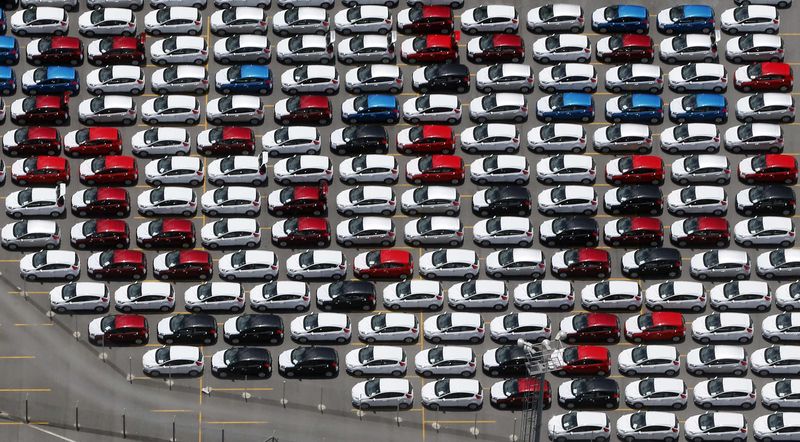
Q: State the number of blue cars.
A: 11